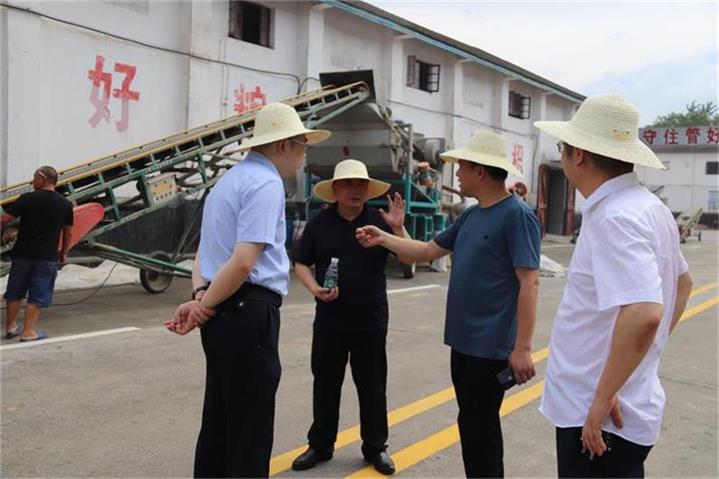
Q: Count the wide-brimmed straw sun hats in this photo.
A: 4